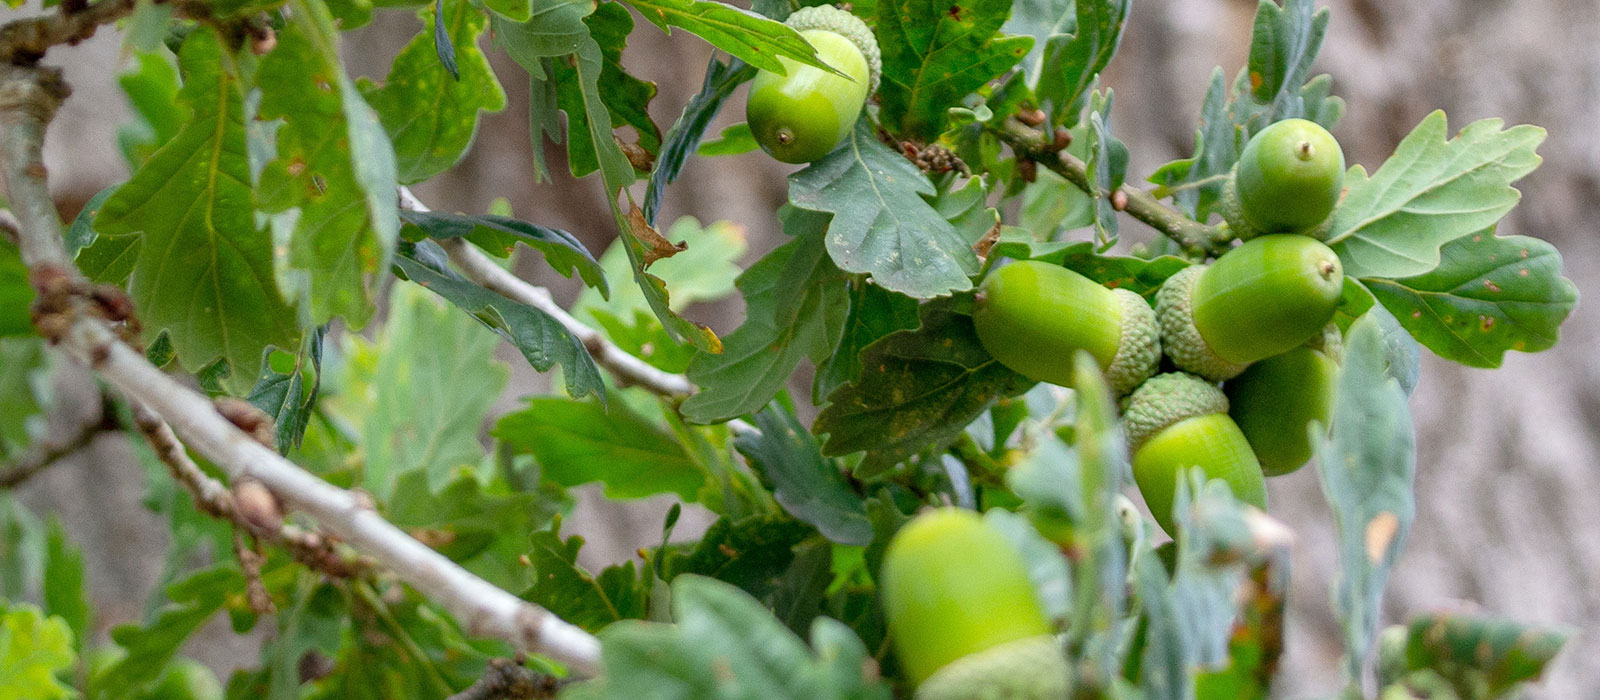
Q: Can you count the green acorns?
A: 7